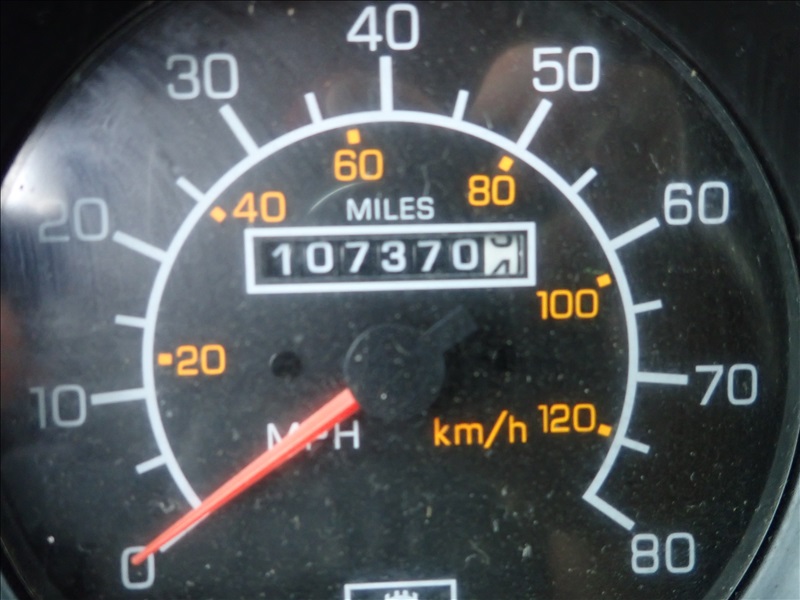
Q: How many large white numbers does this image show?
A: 9